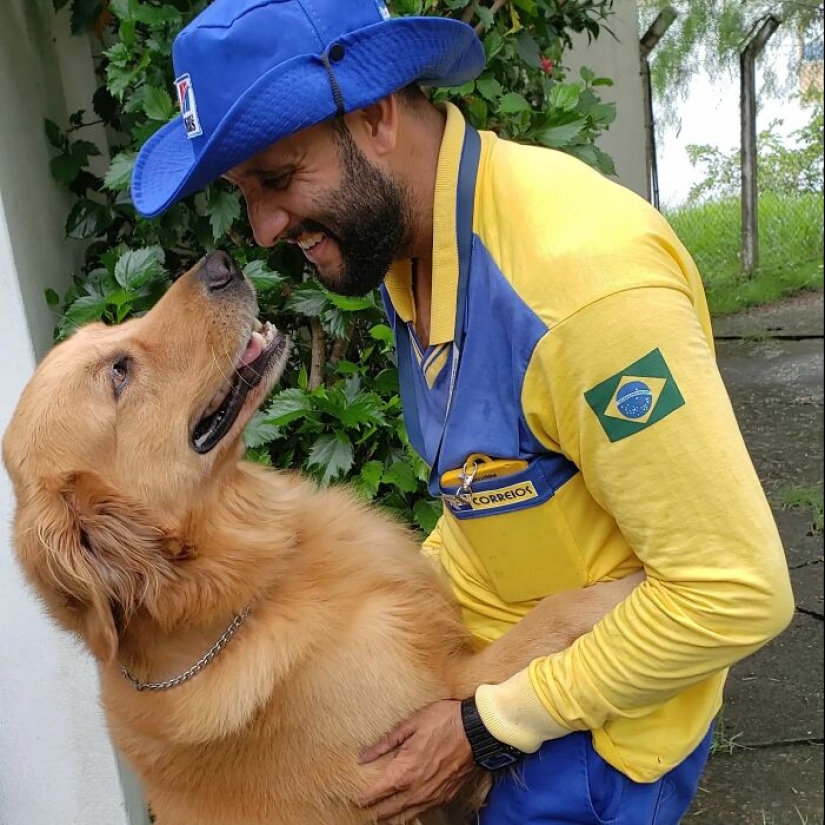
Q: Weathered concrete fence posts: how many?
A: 2